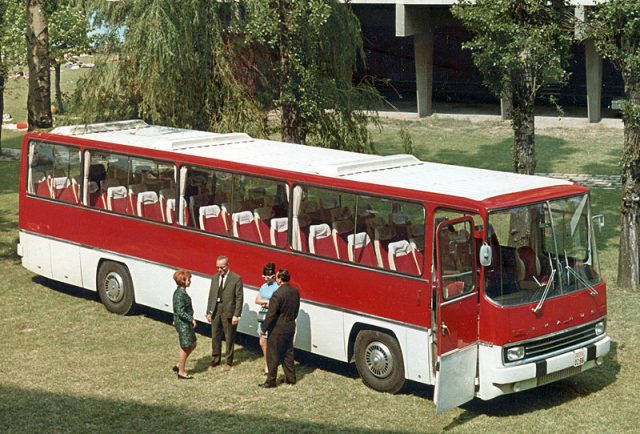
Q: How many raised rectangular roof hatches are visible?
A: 3